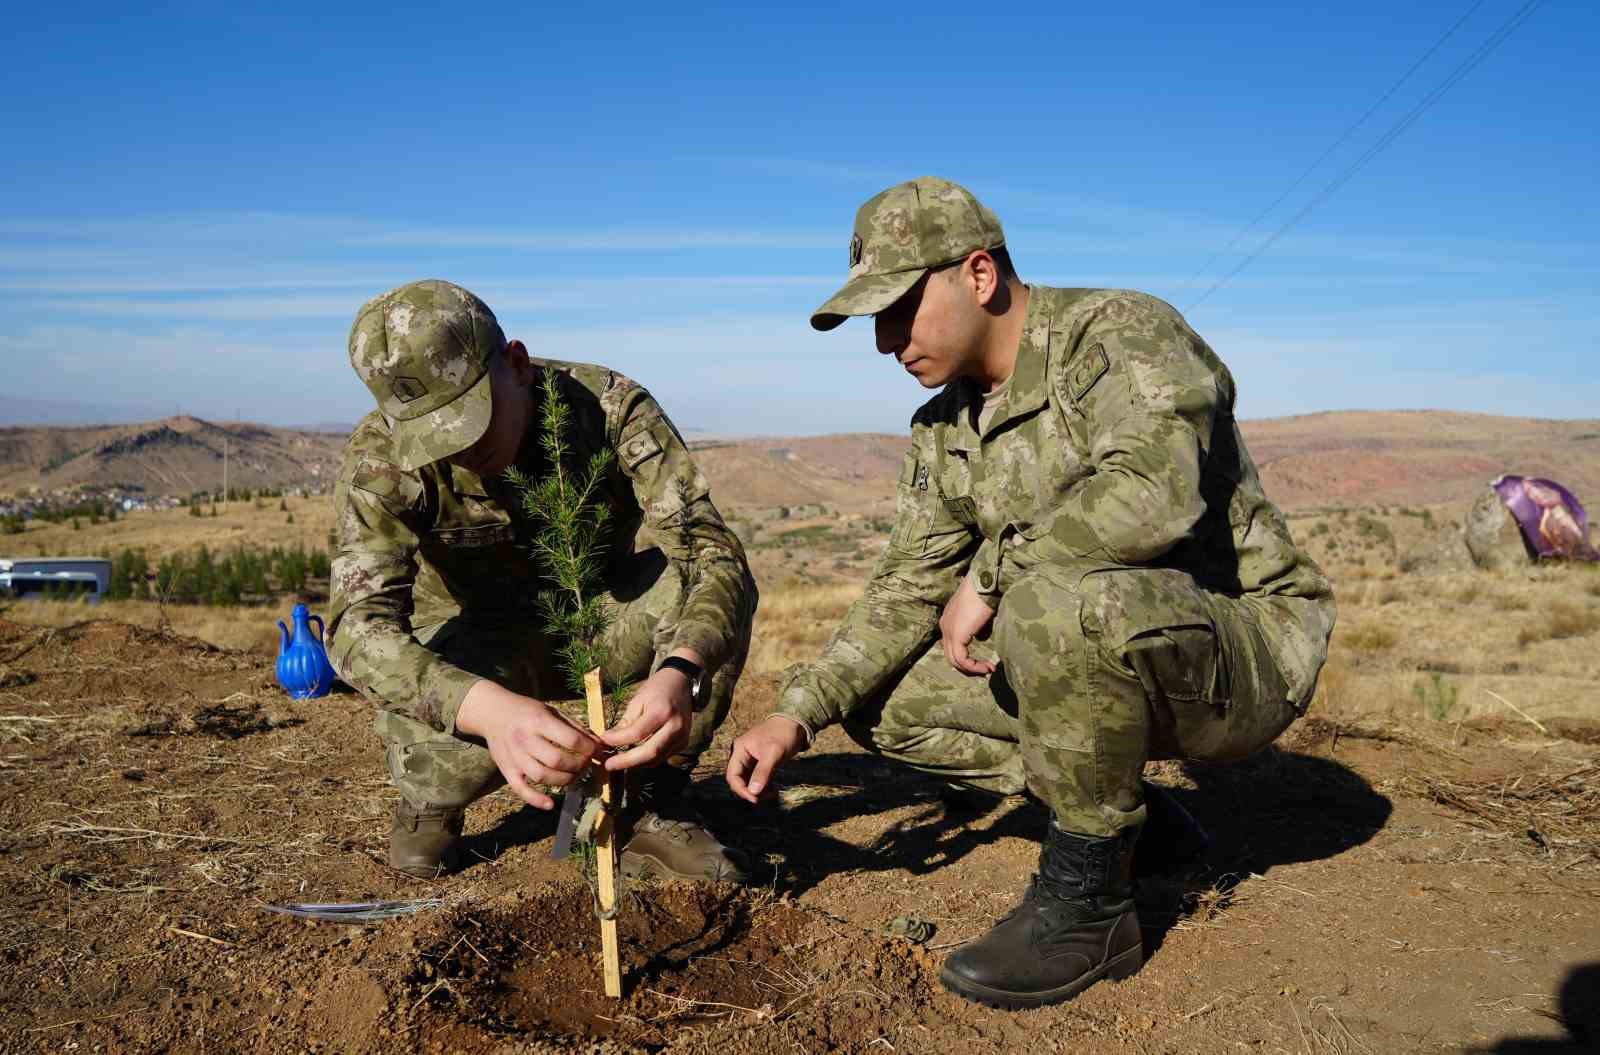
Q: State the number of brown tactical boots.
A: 2